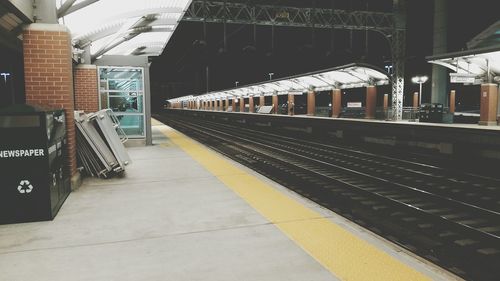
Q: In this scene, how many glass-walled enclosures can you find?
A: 1